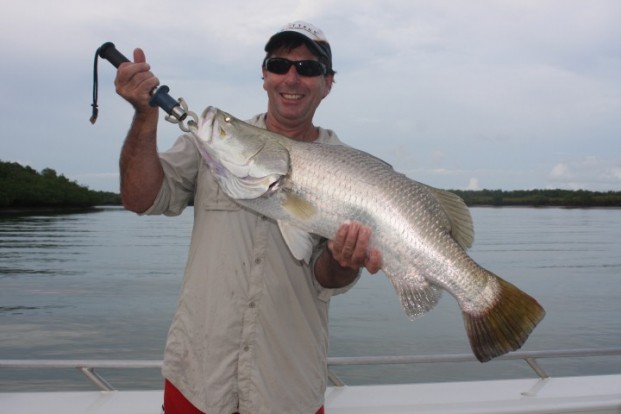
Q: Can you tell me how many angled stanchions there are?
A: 3